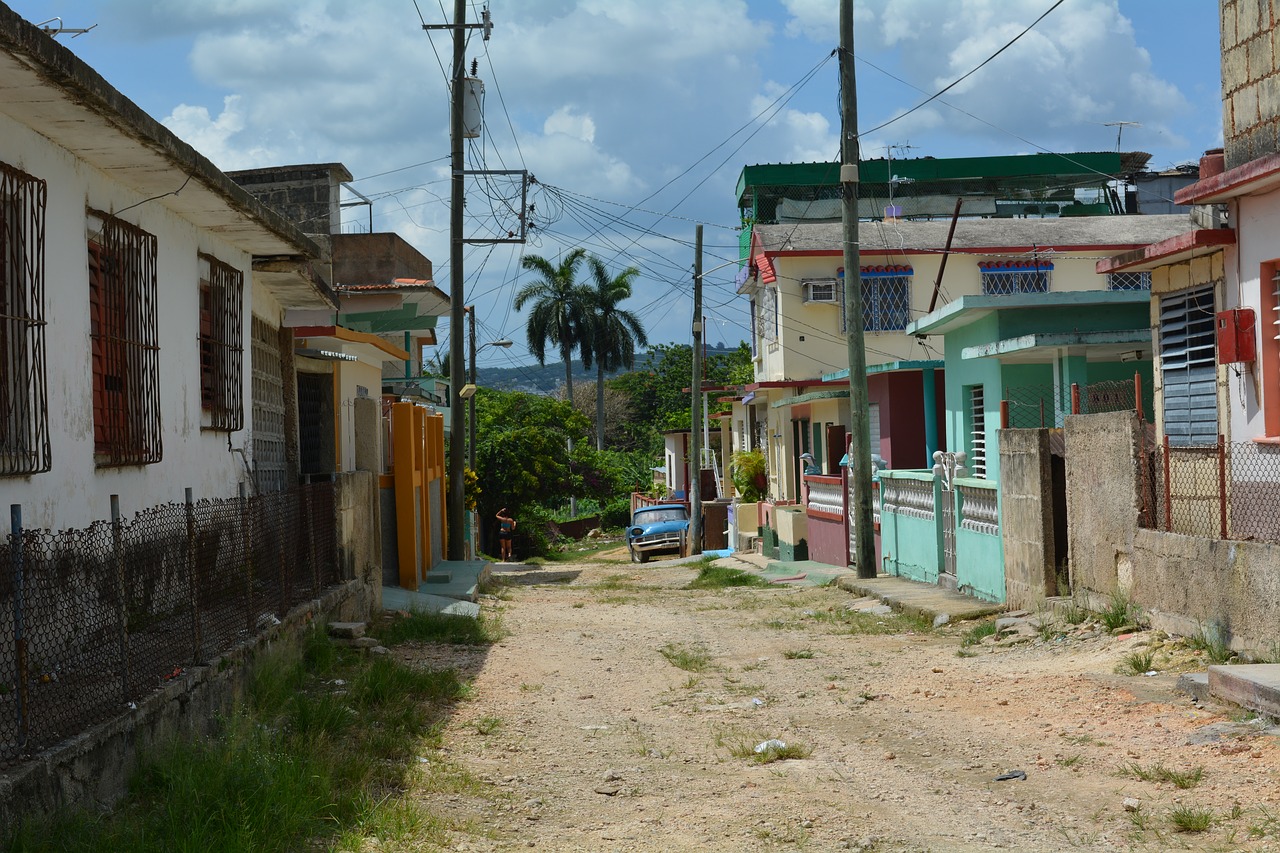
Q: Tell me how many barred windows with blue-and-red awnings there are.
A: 2